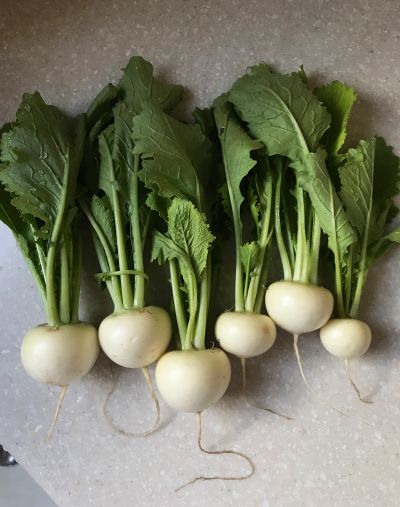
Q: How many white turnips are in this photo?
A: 6